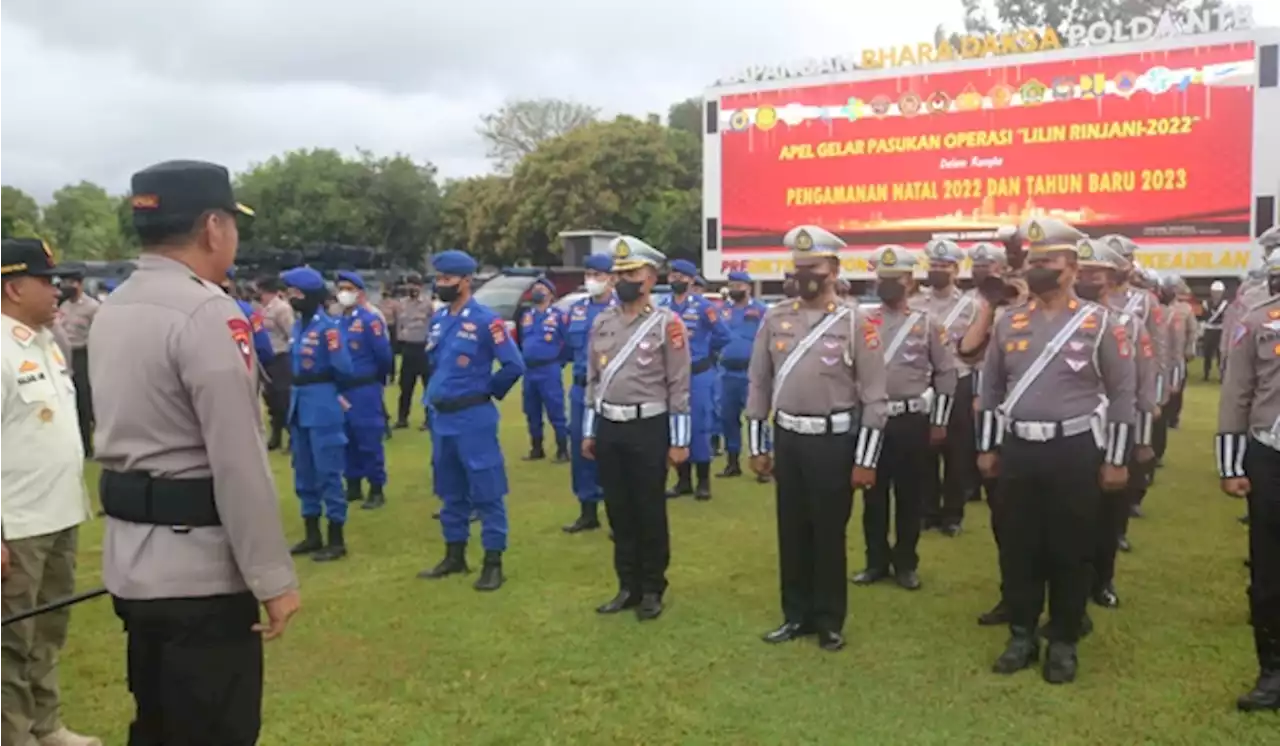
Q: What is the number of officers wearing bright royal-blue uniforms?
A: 8